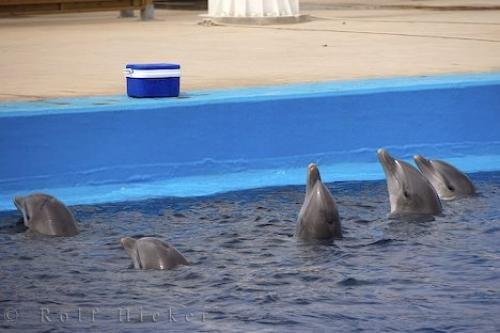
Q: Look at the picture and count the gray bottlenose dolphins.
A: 5